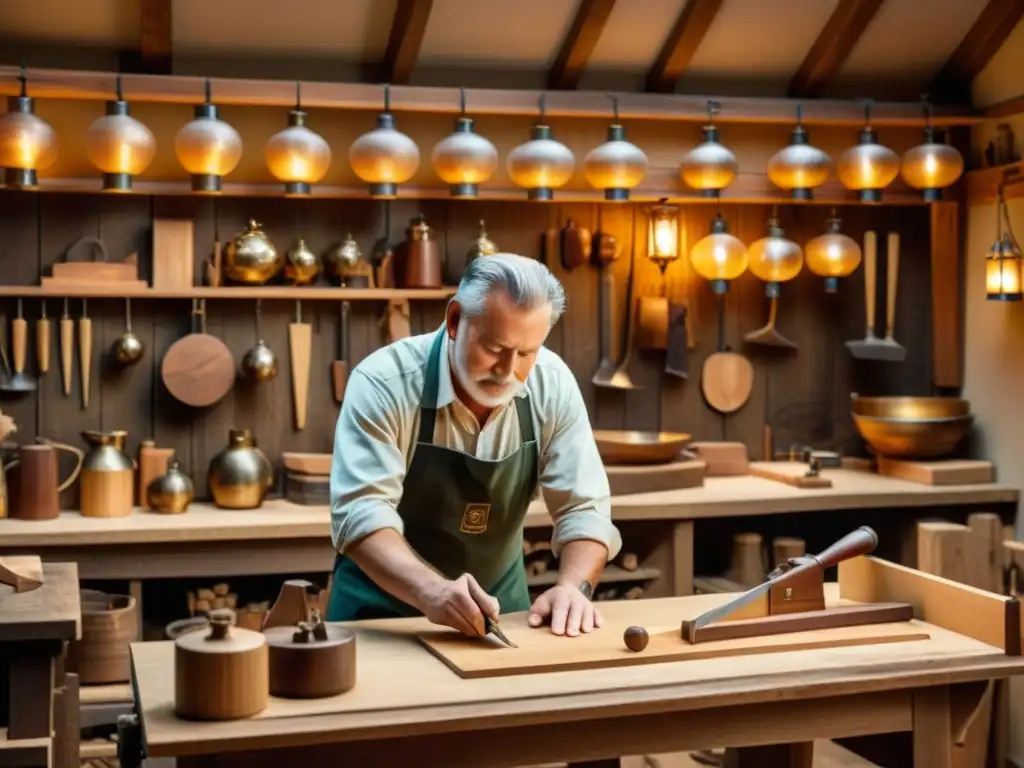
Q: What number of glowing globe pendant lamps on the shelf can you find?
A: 12